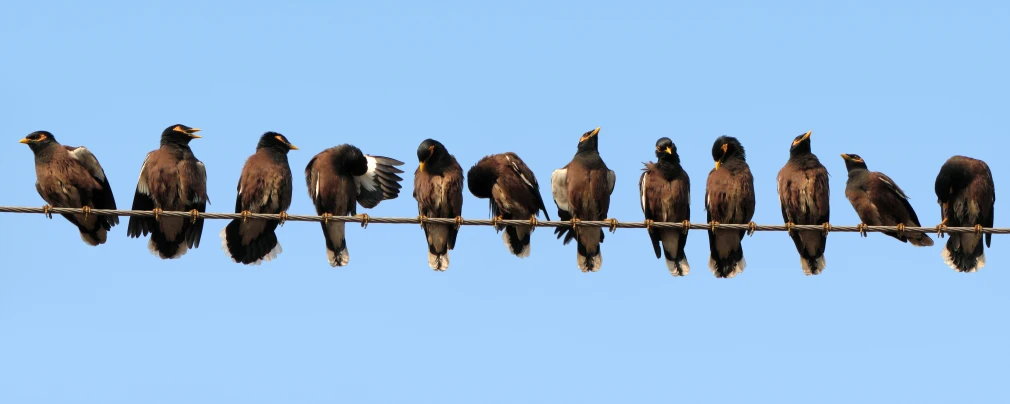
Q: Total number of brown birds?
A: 12